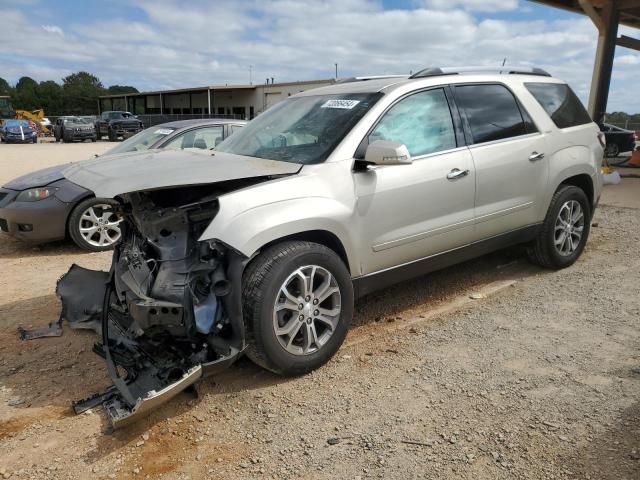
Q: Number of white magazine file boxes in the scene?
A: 0